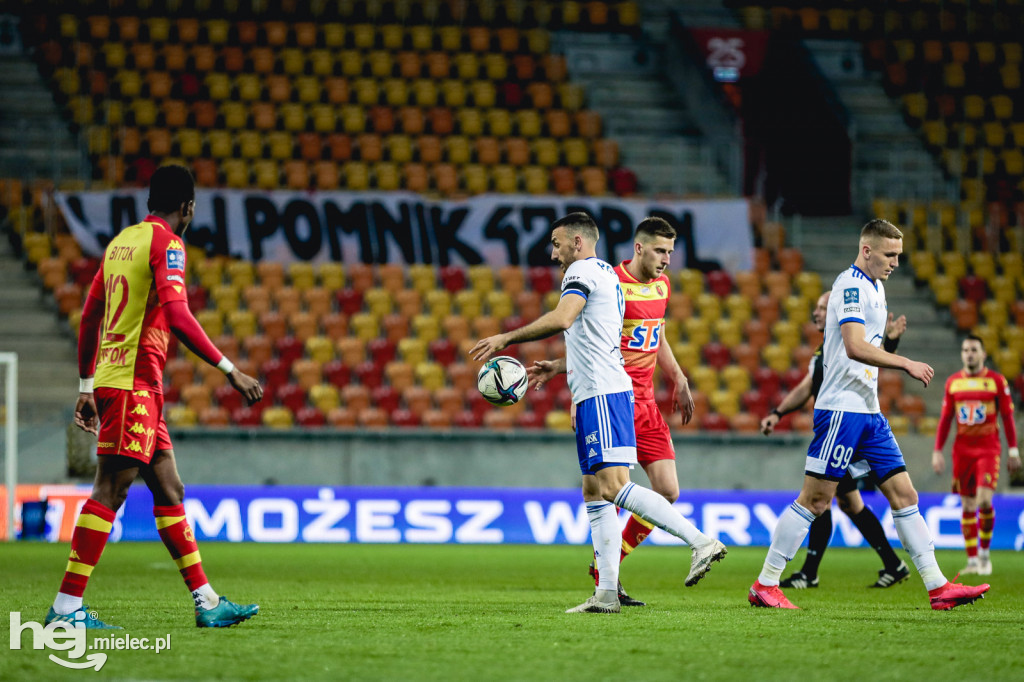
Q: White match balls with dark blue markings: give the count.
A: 1